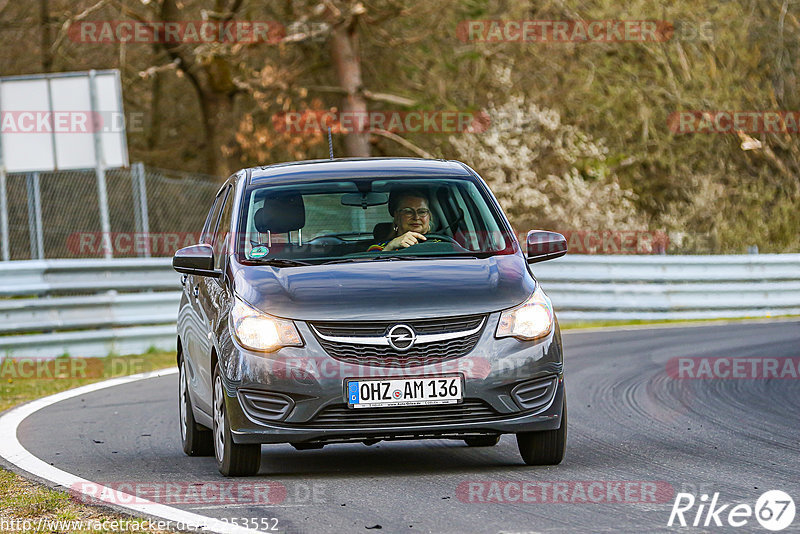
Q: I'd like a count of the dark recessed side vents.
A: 2